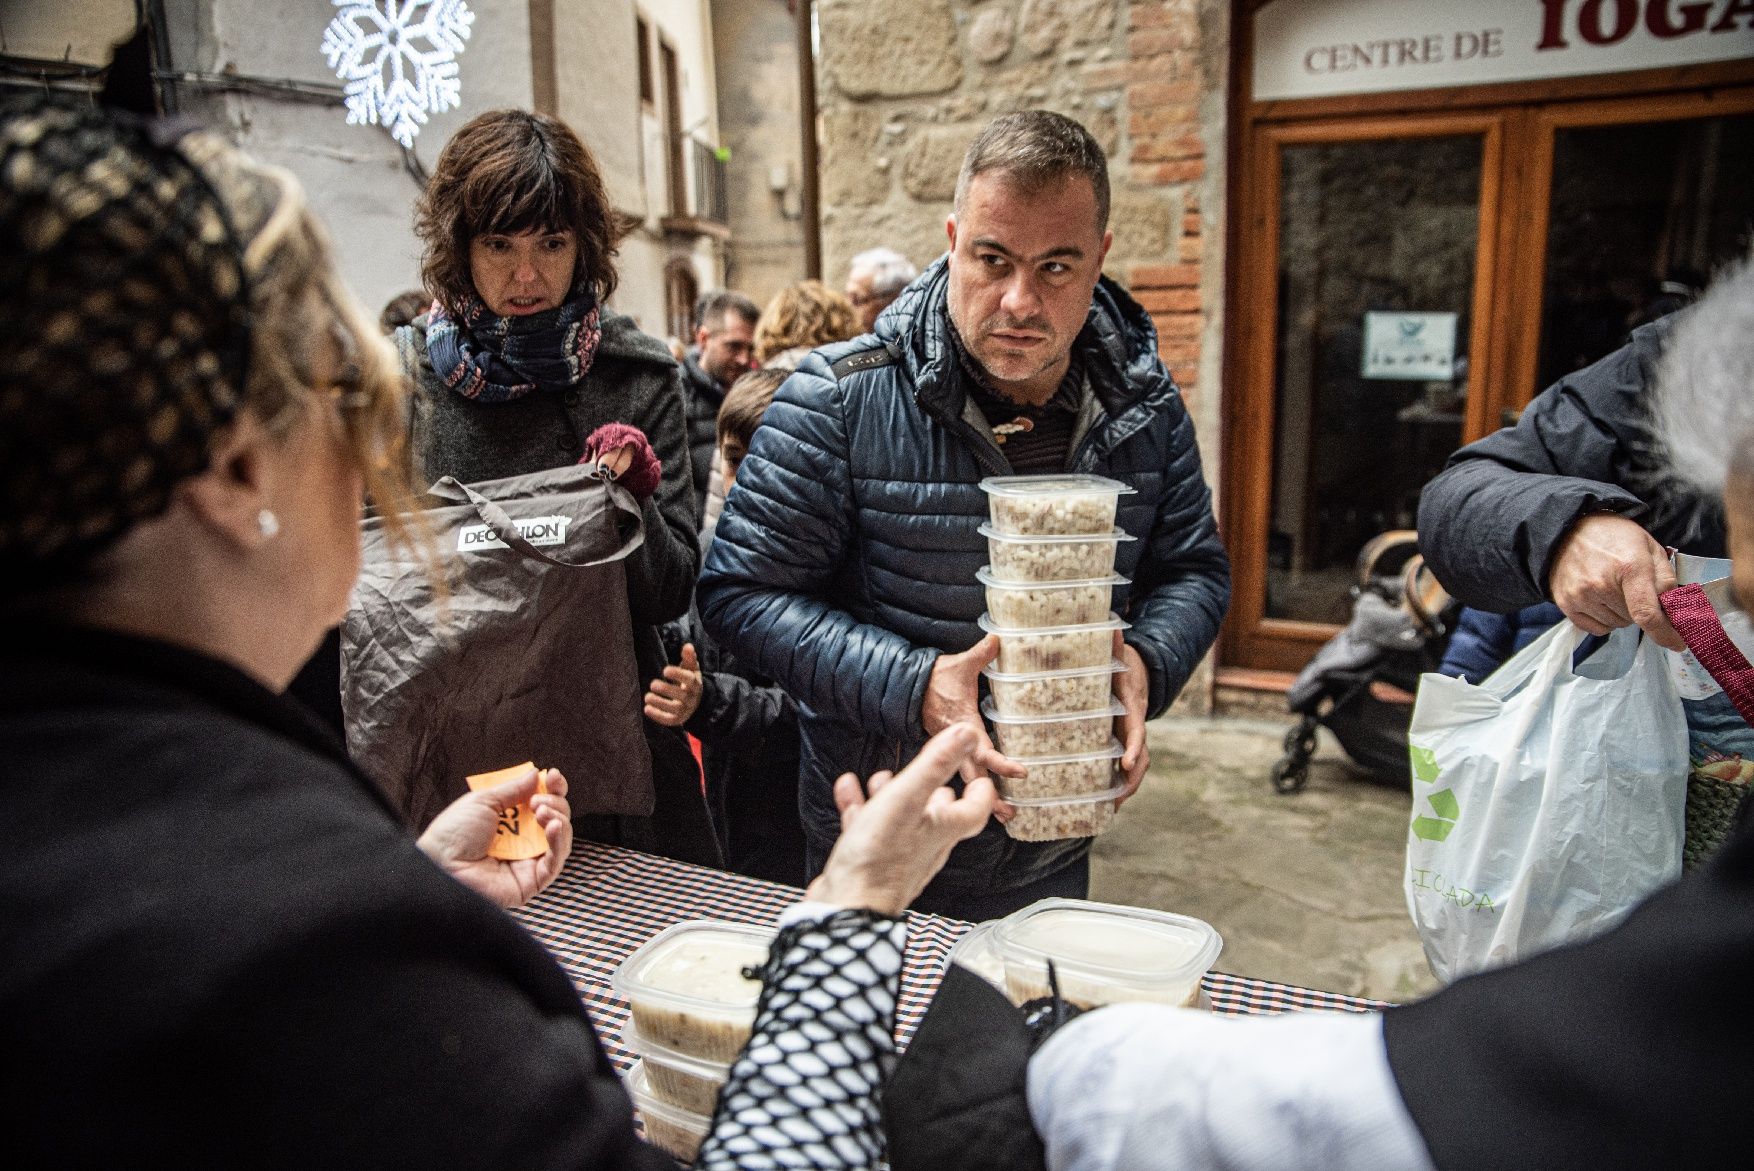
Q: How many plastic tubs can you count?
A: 13